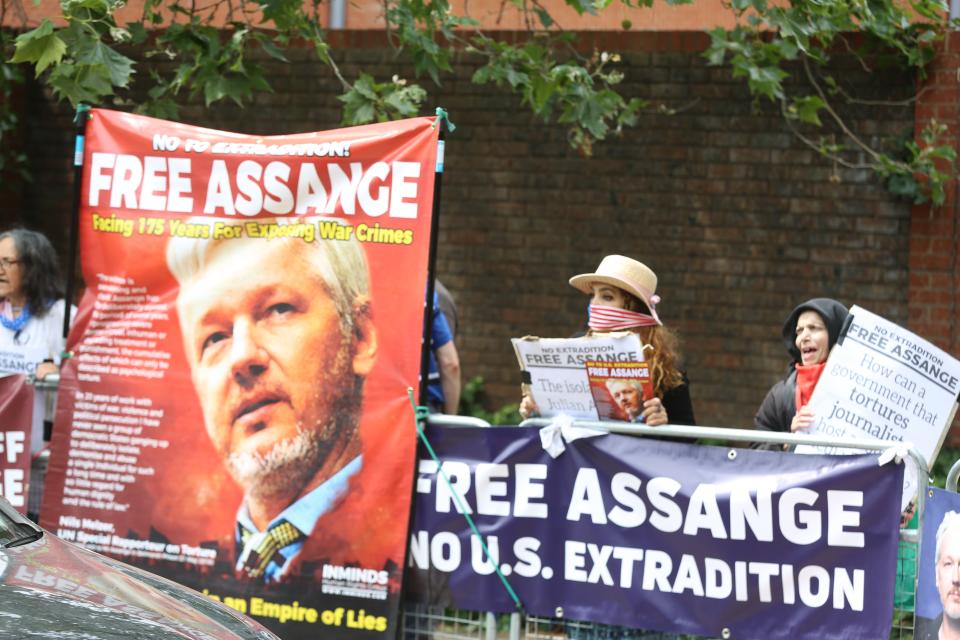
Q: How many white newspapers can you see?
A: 2